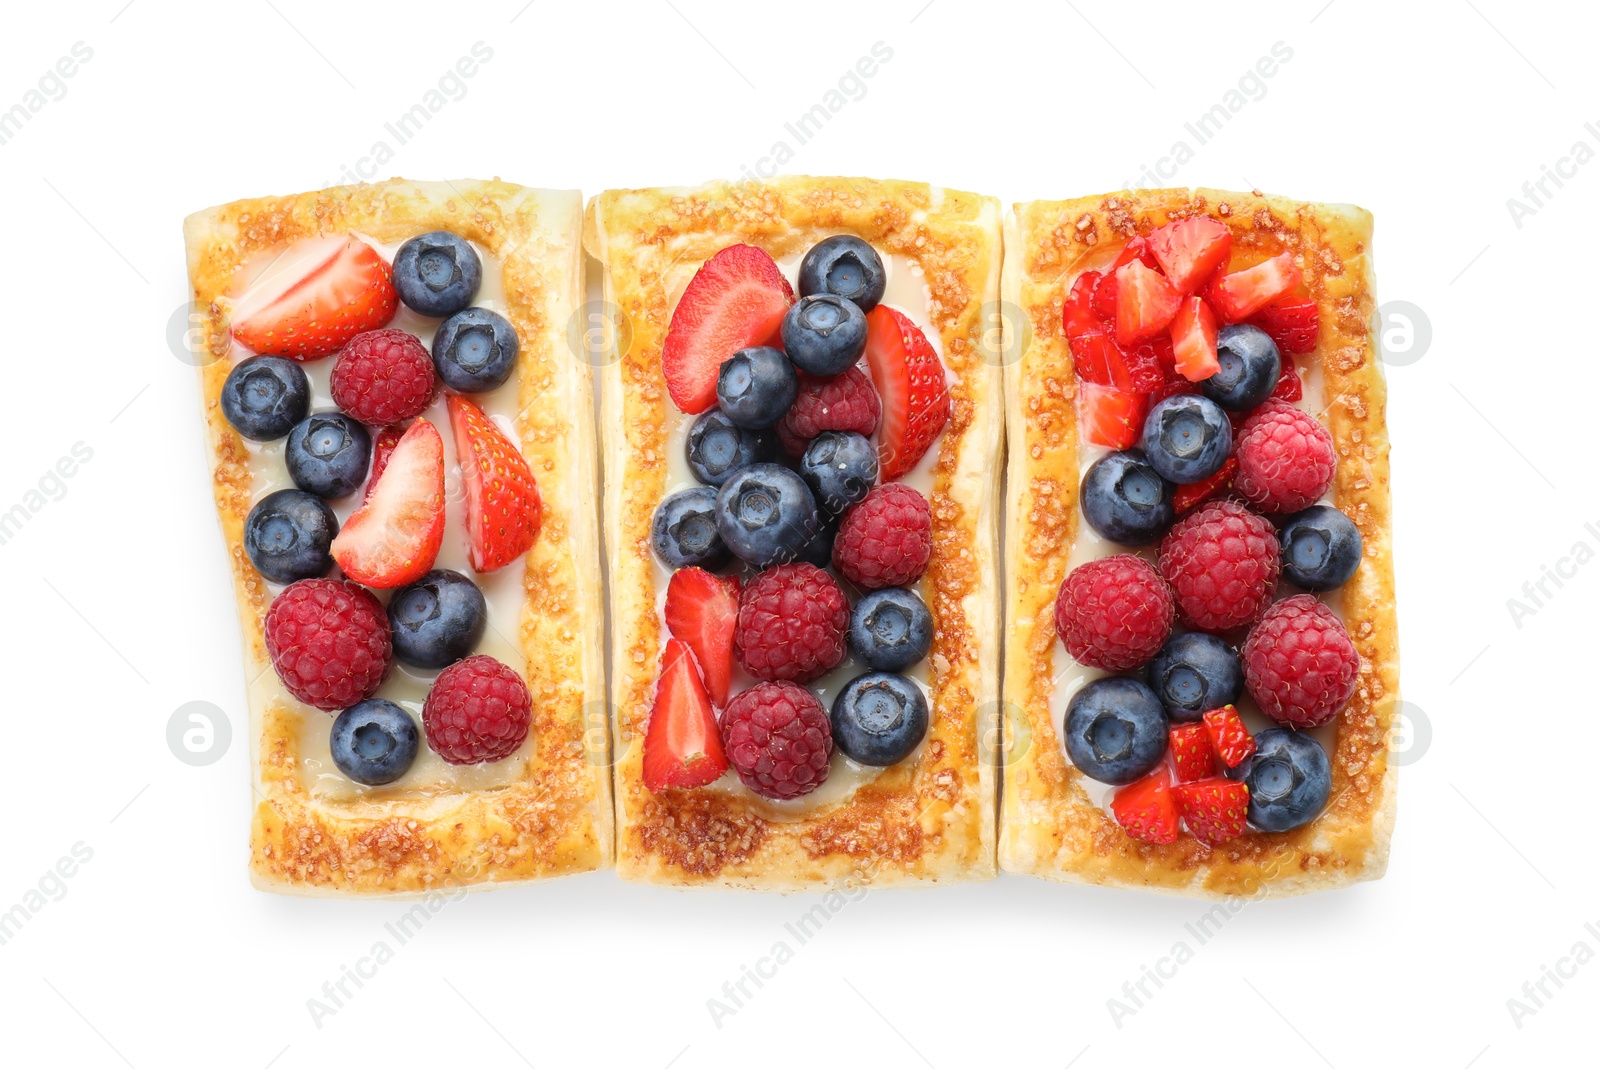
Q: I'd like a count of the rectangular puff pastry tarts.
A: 3